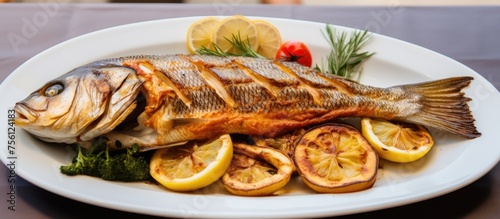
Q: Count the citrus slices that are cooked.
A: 4